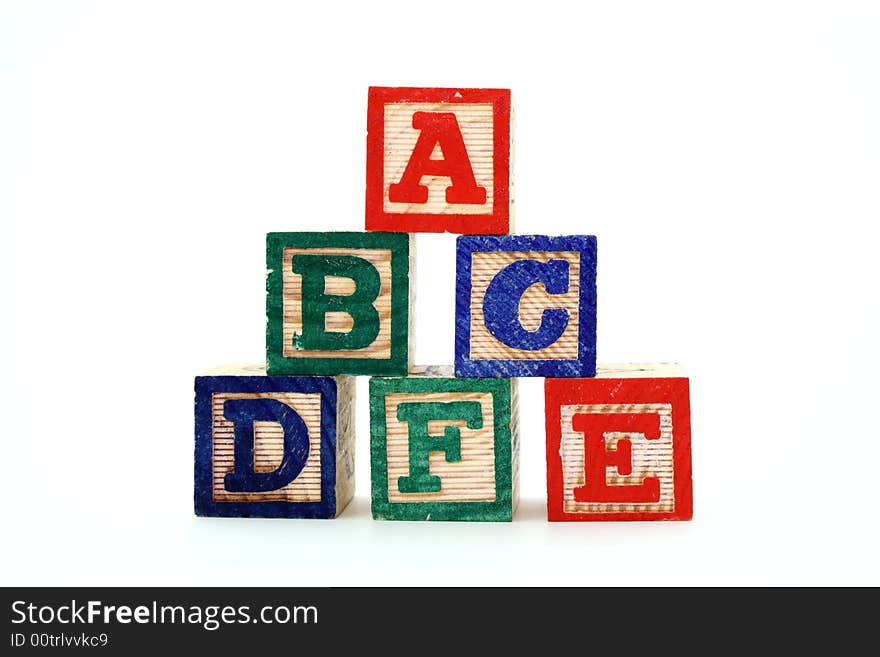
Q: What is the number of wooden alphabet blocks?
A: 6